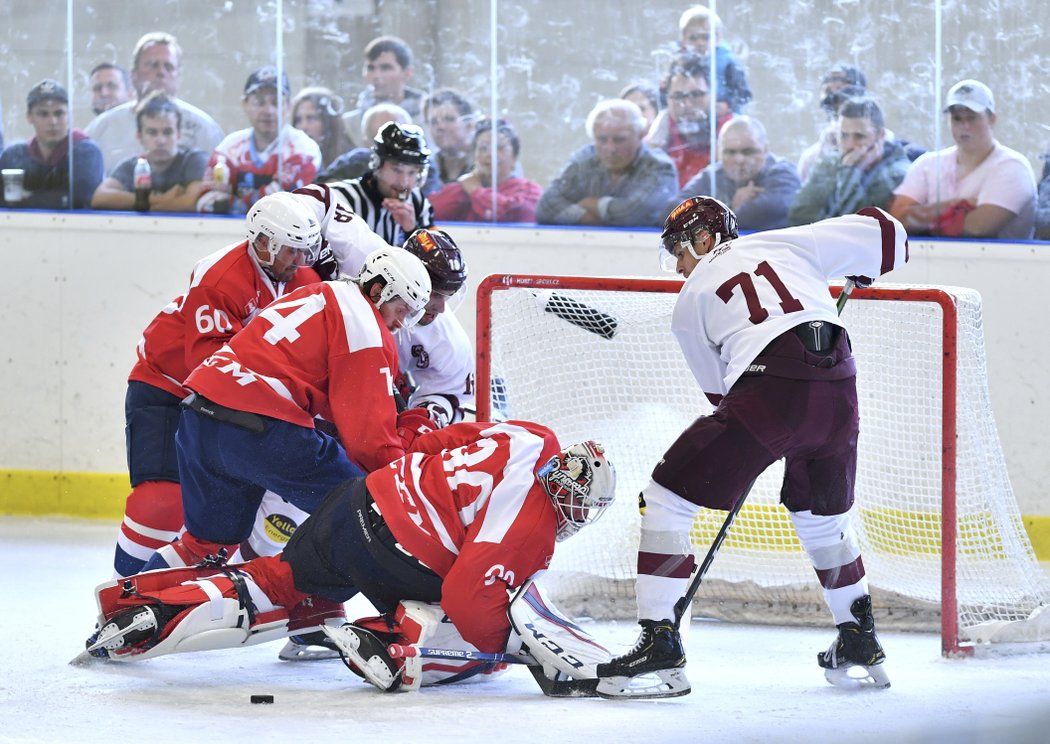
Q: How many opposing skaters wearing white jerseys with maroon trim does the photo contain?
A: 2